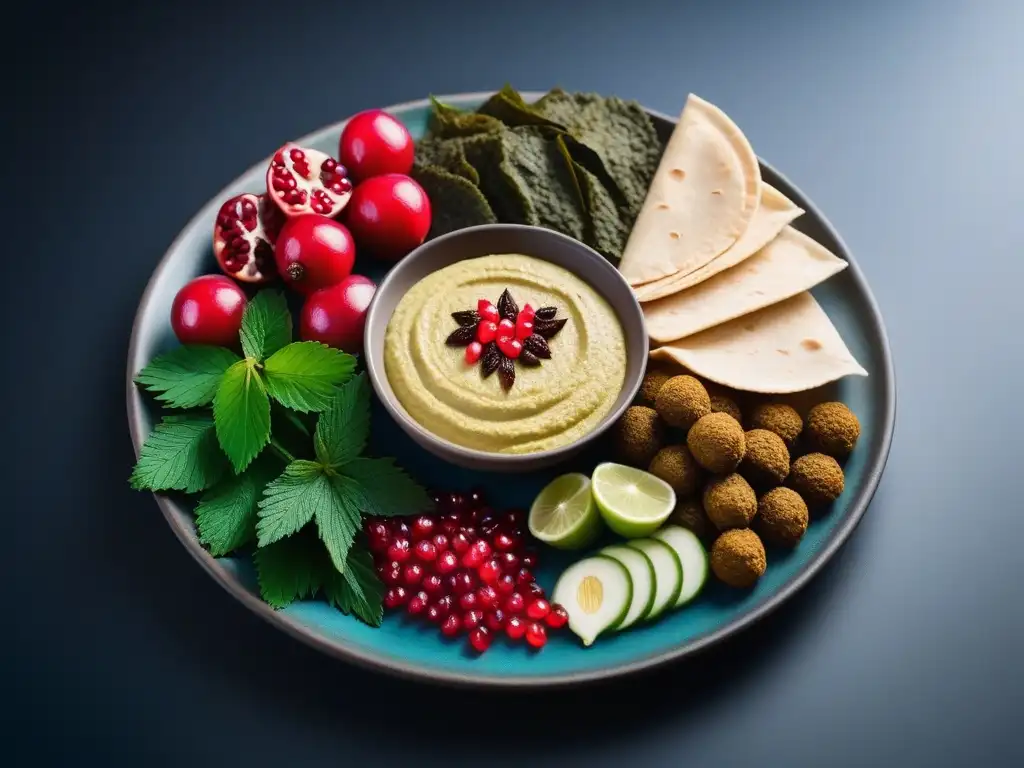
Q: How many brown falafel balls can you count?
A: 14